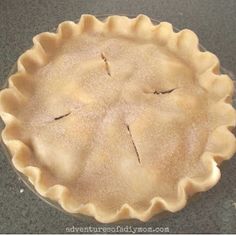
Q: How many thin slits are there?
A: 4